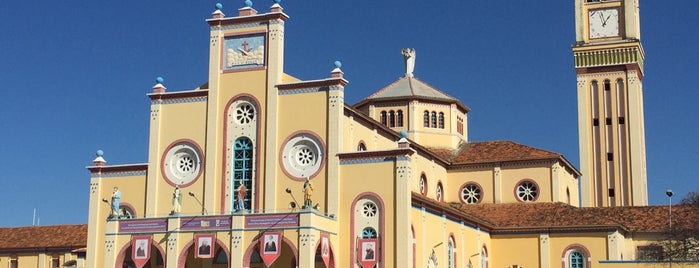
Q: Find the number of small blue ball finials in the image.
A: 7